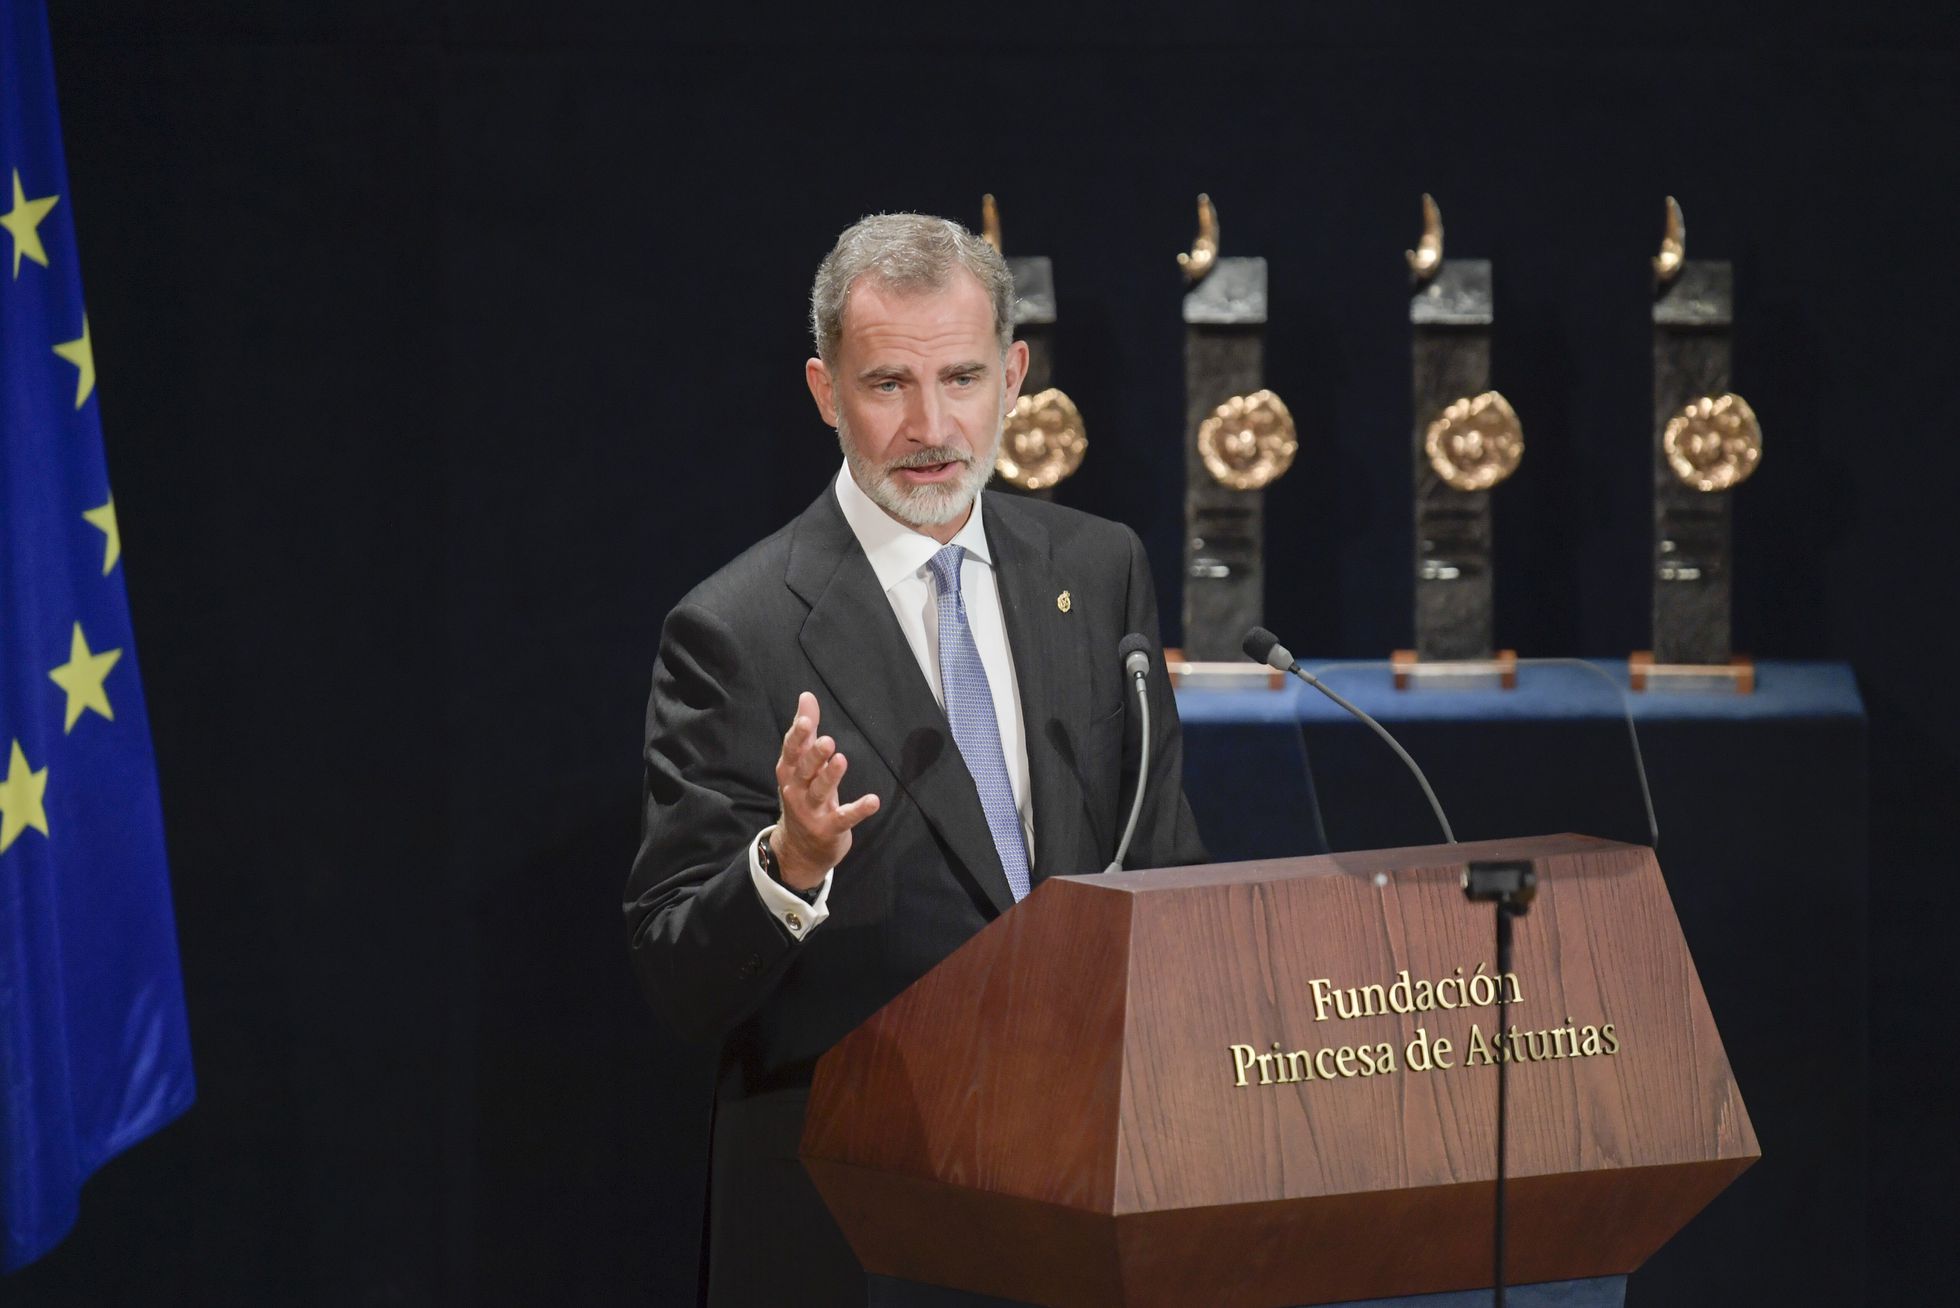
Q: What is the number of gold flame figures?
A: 4